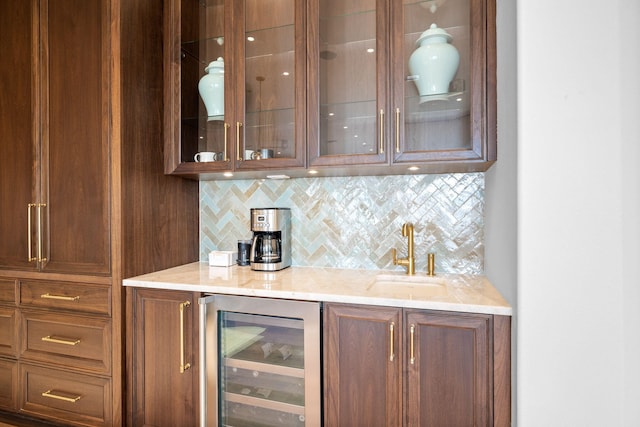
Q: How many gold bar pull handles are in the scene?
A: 12